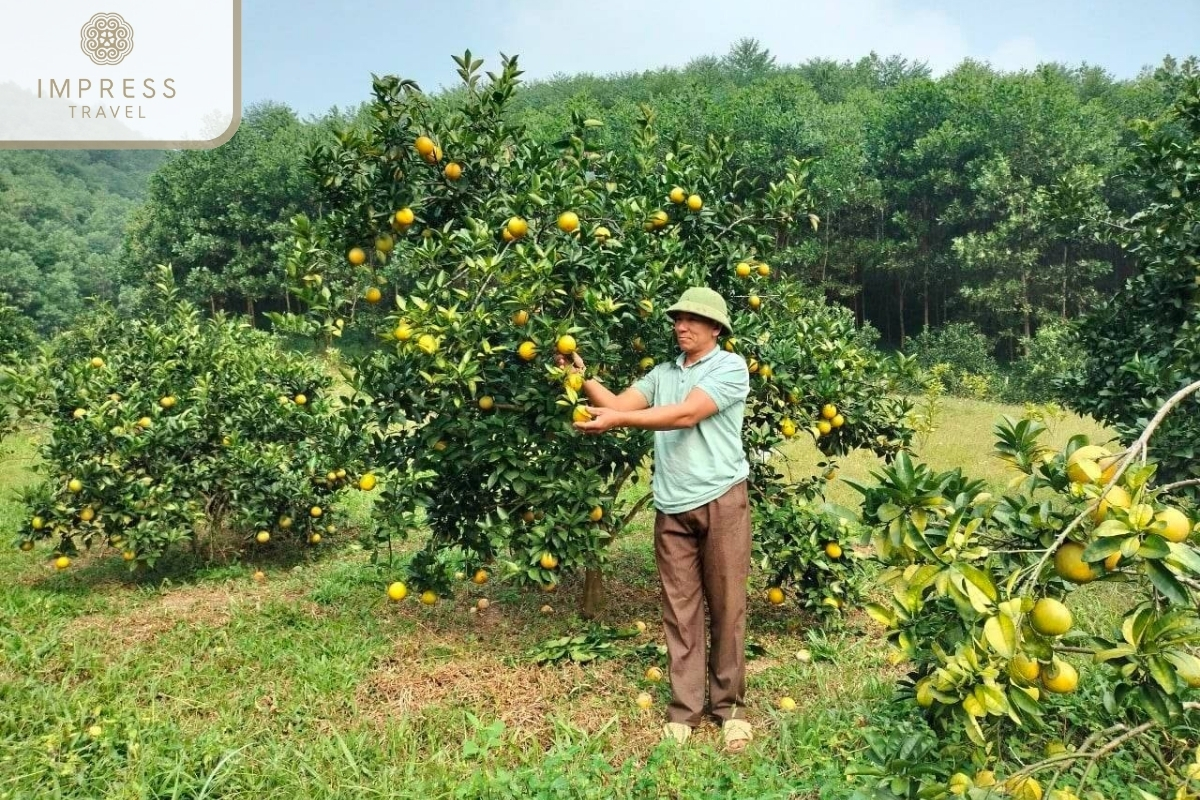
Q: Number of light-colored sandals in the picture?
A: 2